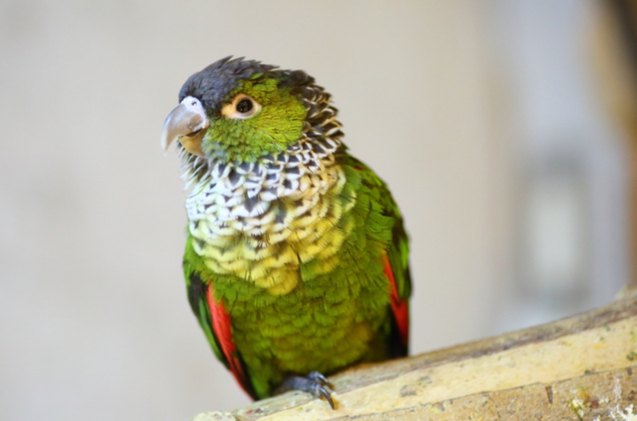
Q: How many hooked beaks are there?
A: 1